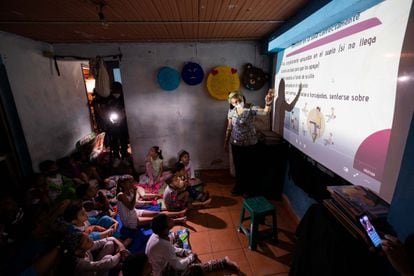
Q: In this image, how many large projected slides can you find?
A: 1